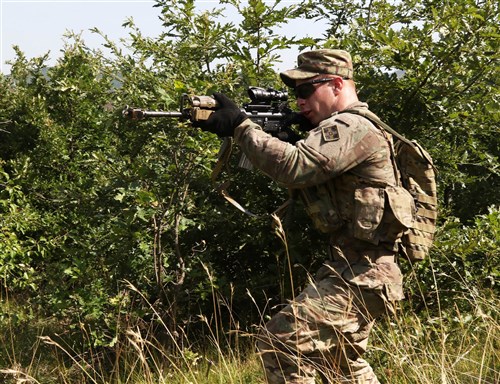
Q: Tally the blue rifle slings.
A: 0